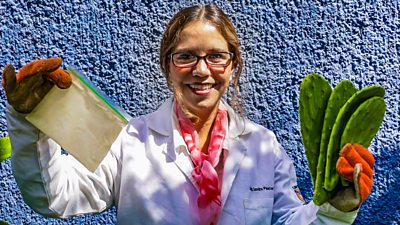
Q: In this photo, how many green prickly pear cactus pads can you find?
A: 4